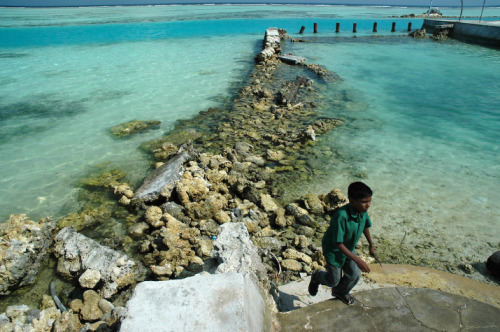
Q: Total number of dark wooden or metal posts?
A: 7